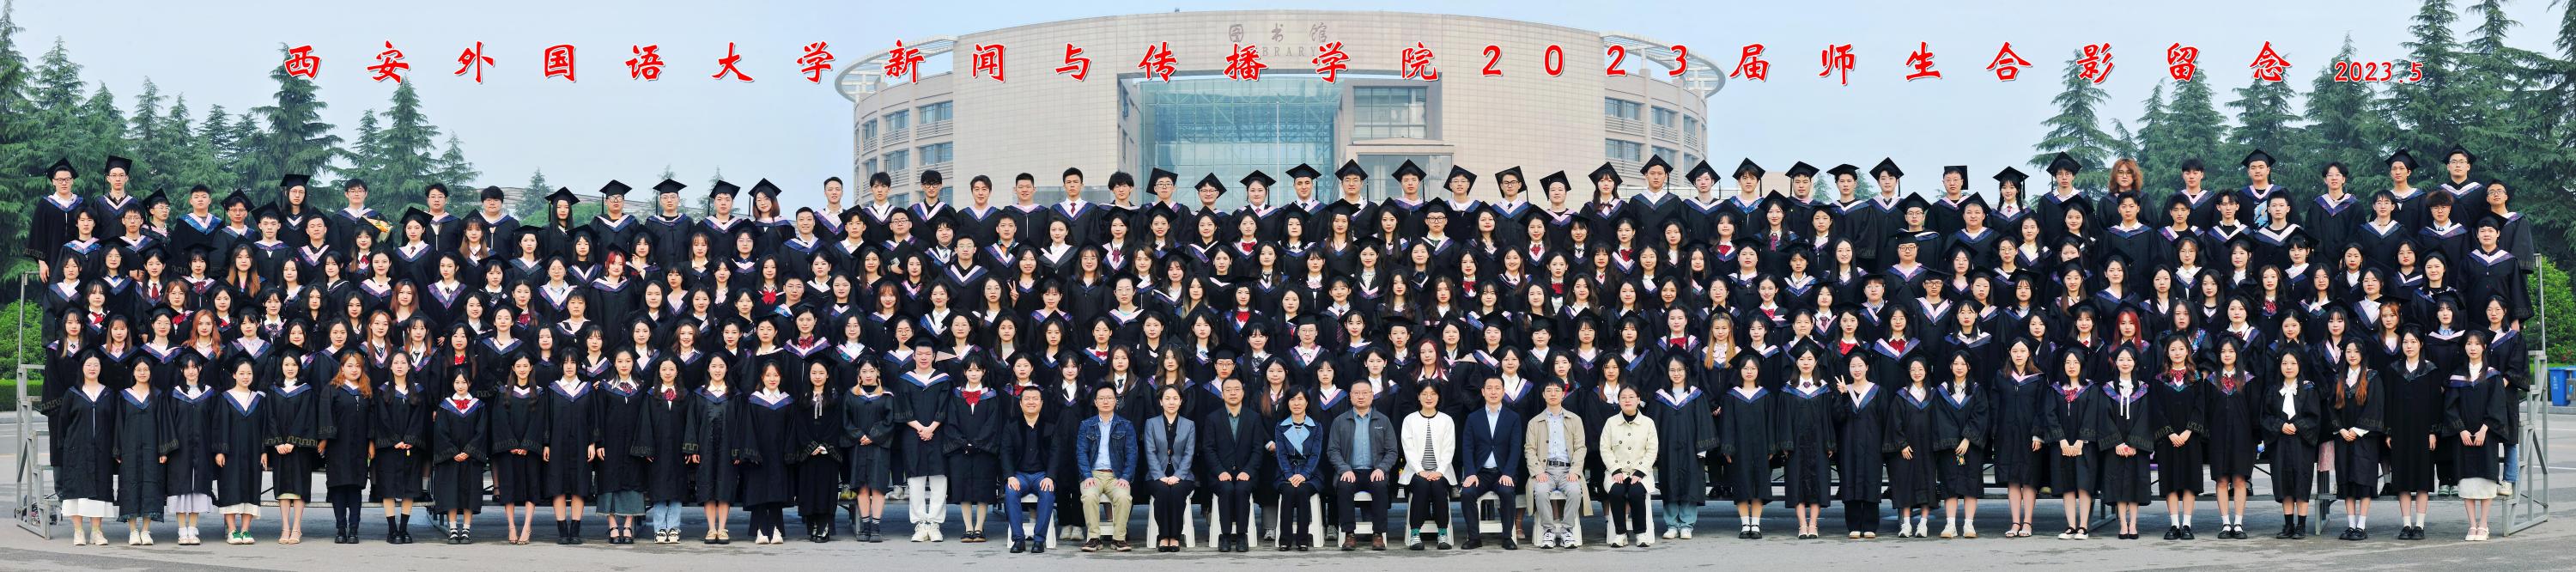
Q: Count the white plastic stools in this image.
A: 10